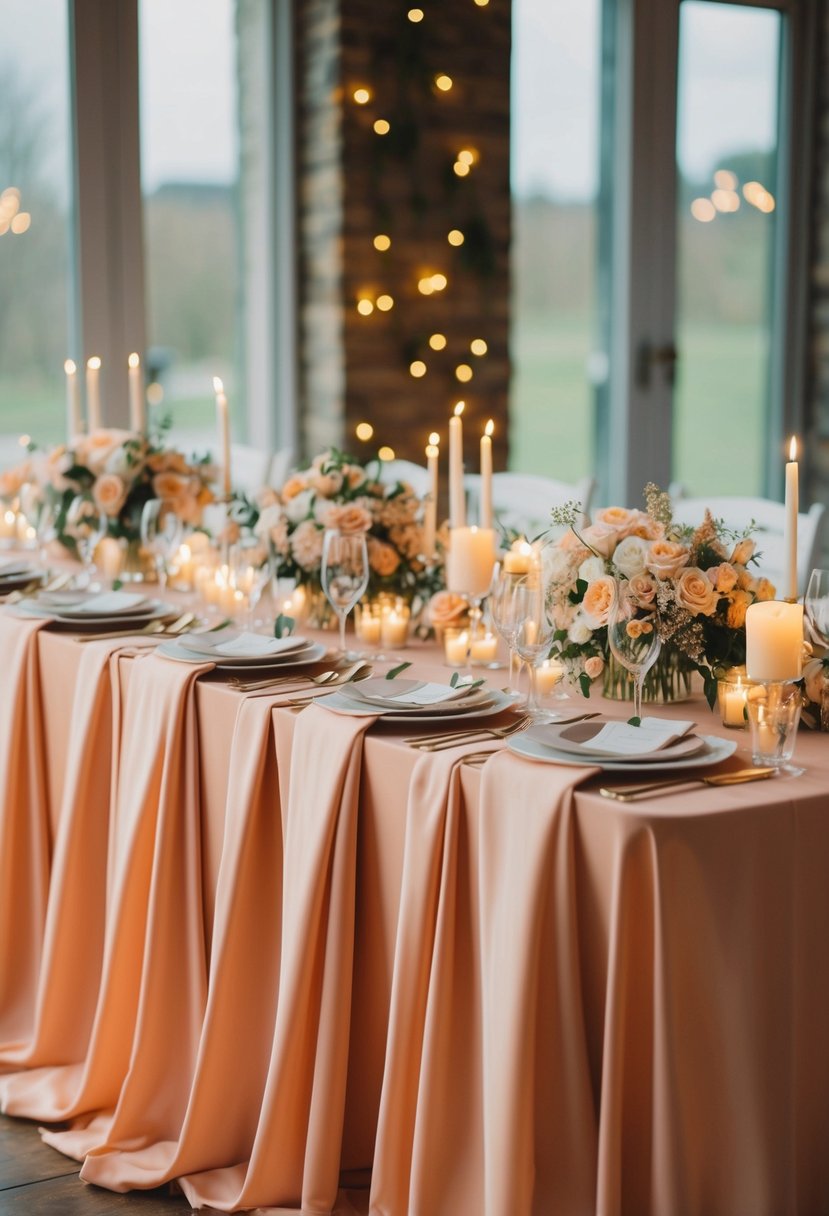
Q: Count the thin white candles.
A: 8